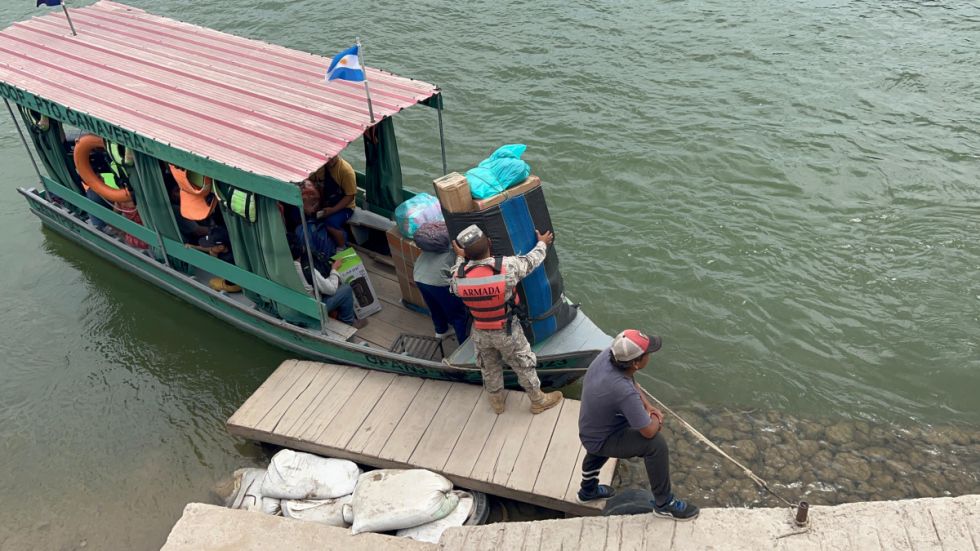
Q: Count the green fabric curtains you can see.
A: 4